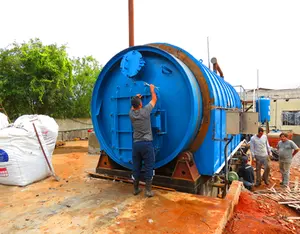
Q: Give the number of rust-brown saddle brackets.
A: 2